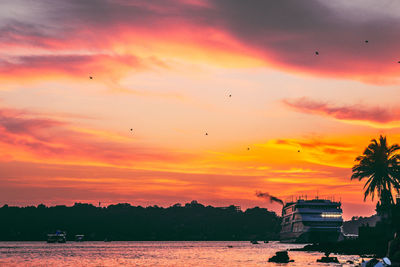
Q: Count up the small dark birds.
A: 9